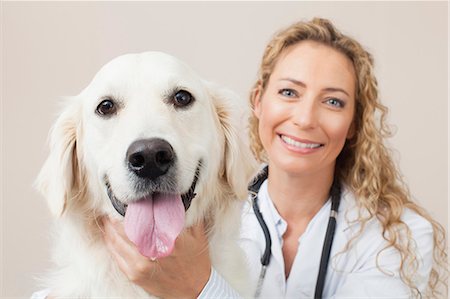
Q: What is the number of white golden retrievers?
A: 1